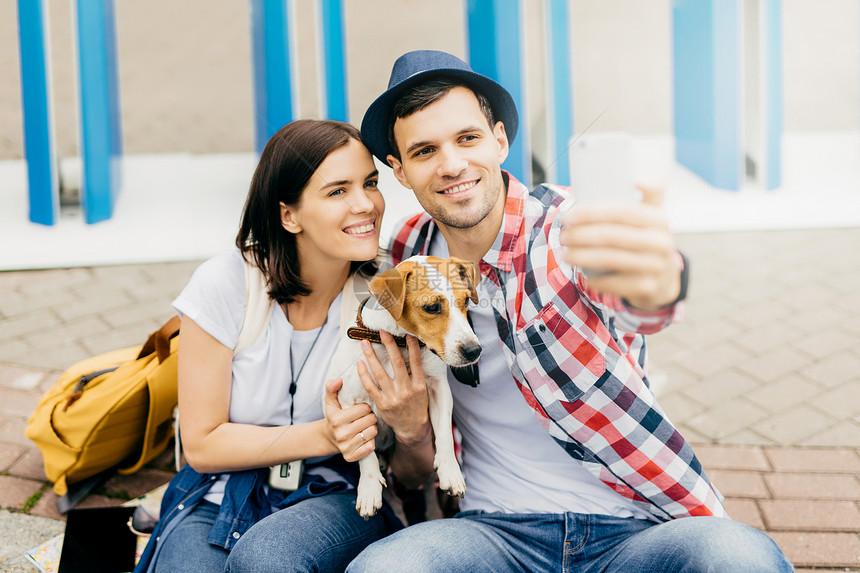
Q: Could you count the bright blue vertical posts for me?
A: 8